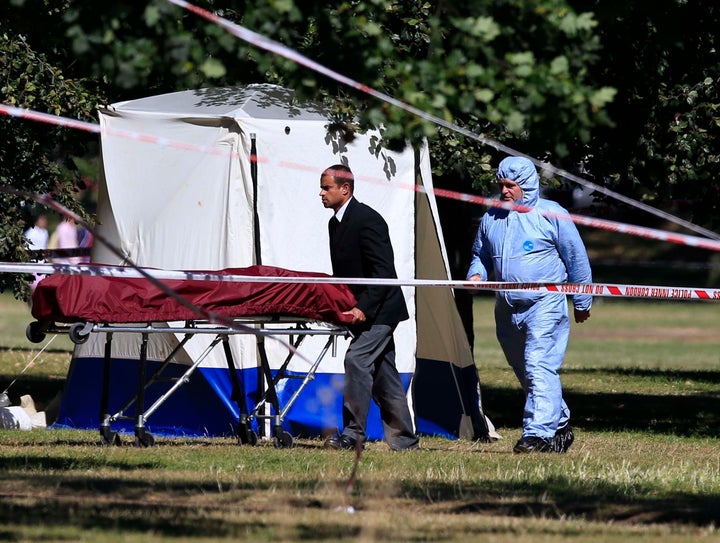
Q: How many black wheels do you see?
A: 6